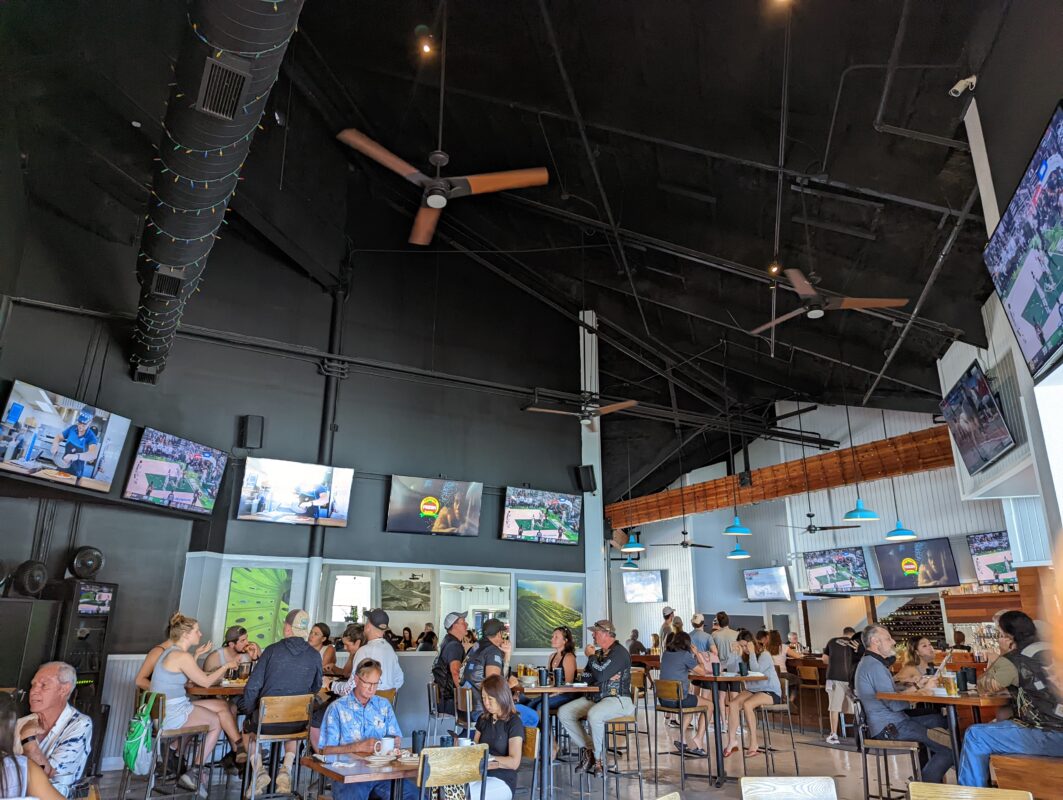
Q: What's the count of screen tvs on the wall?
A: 12